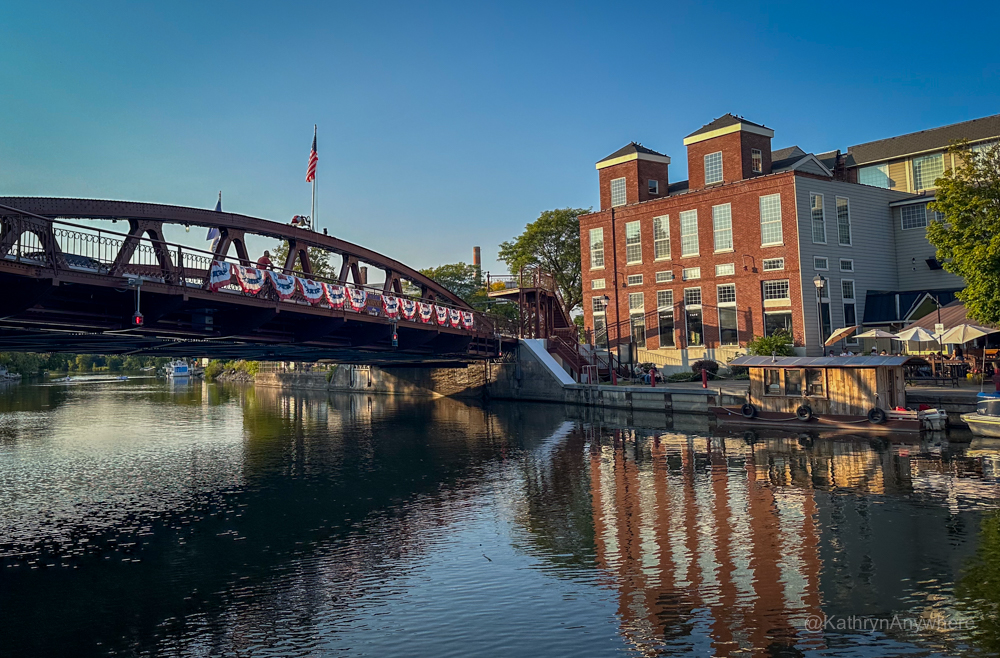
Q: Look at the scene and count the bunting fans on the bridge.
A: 12